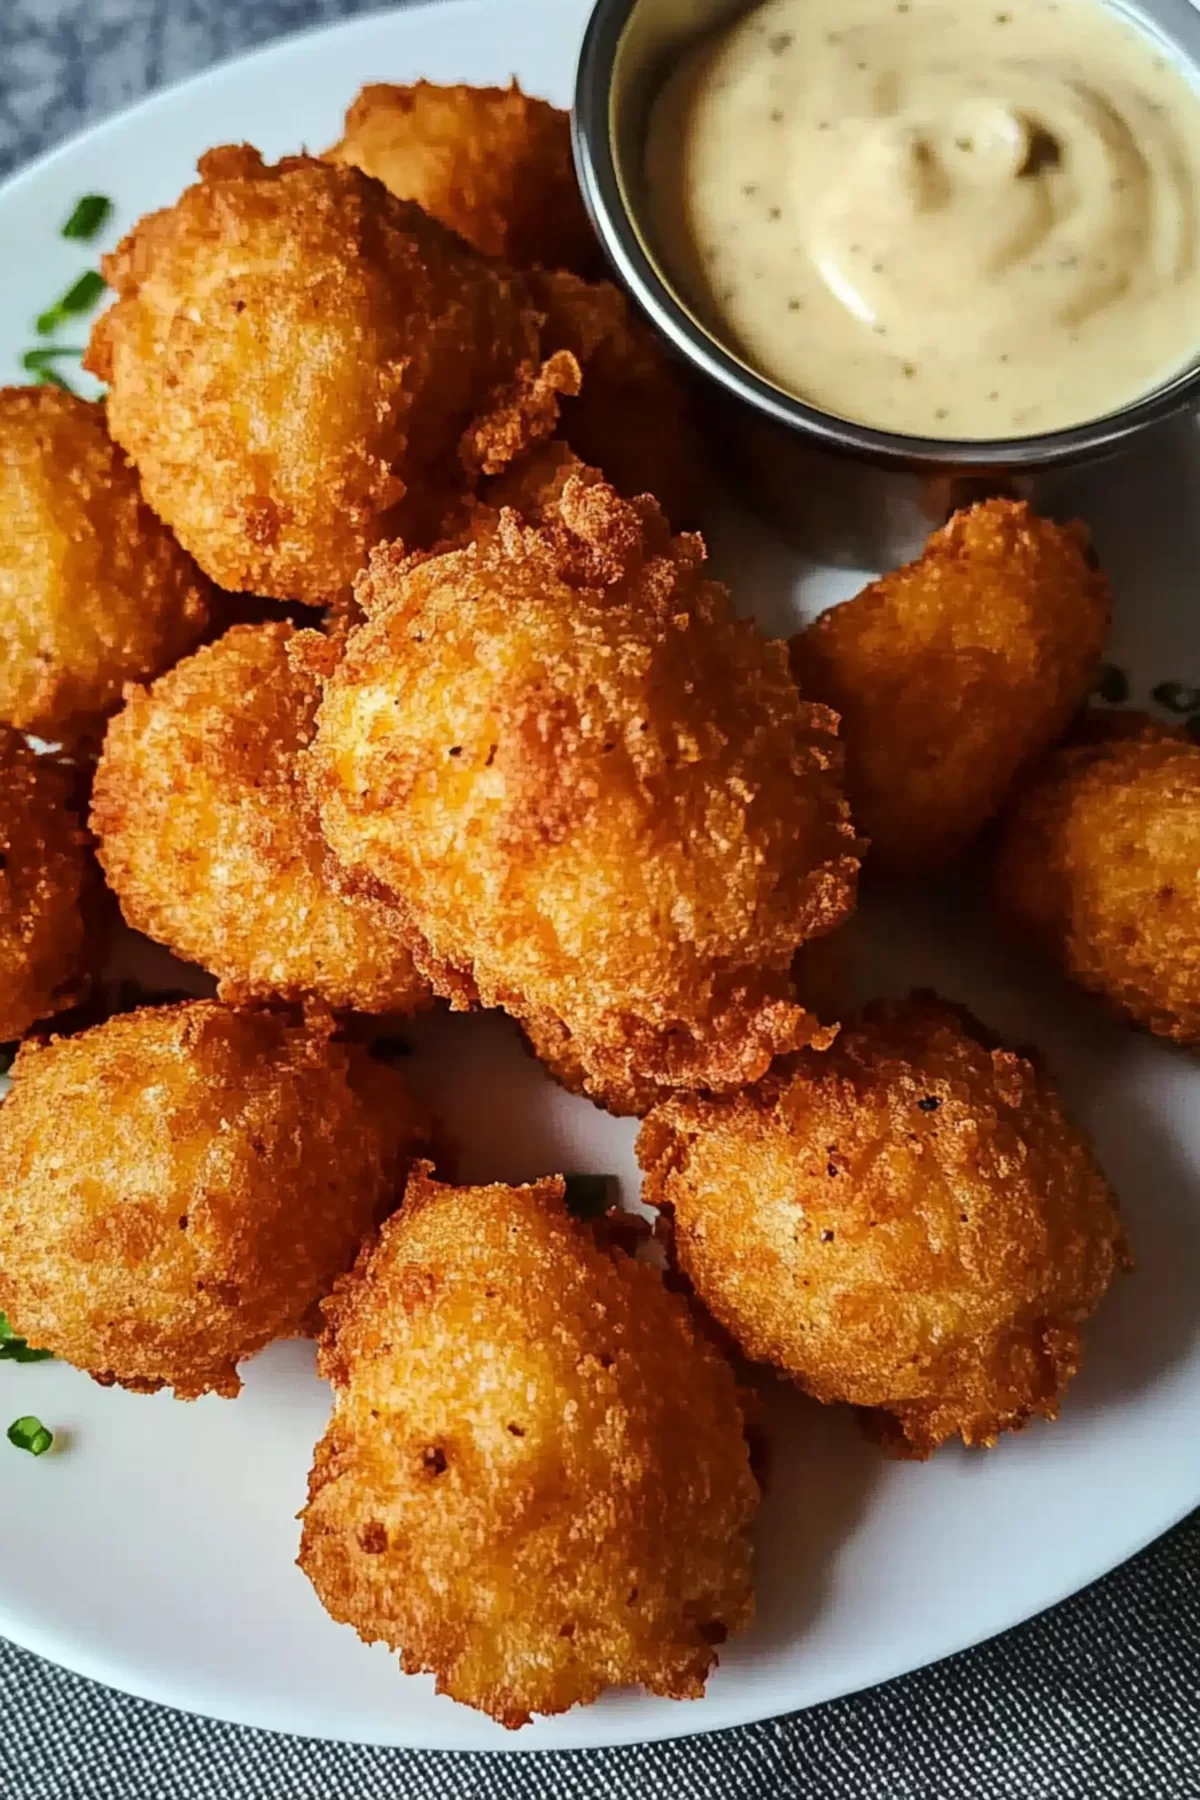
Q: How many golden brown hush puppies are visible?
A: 12